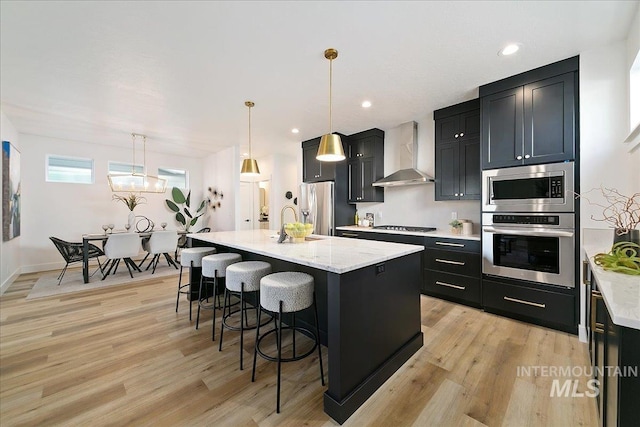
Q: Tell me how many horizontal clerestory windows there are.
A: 3